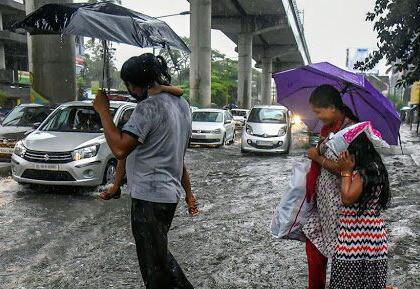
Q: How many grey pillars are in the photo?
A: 4